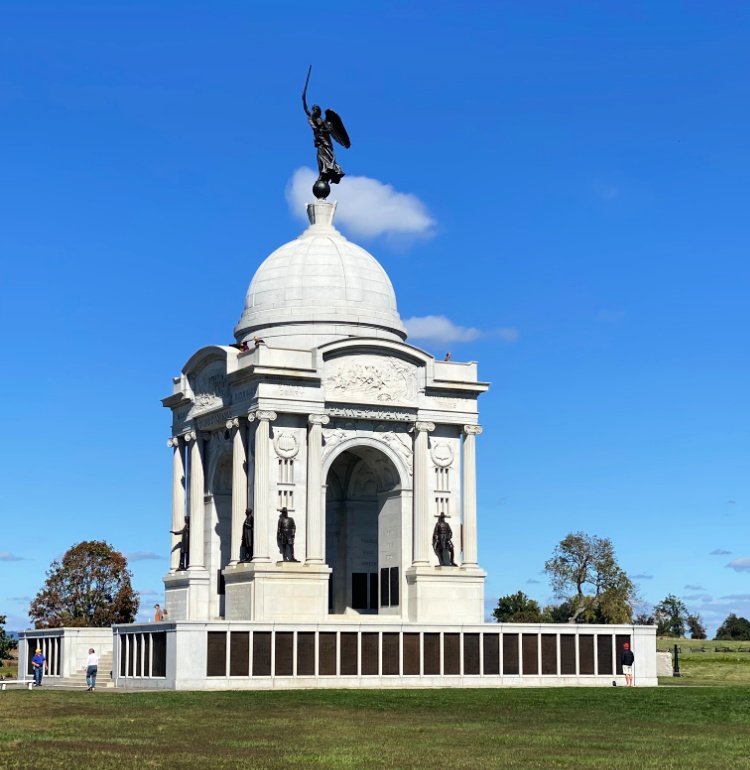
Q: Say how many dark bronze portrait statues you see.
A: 4